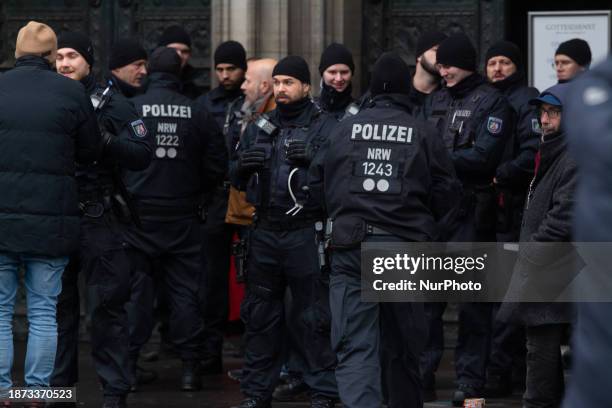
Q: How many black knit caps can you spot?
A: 12